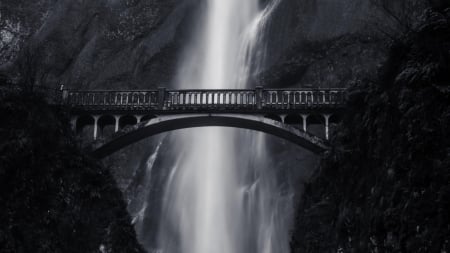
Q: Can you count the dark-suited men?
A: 0